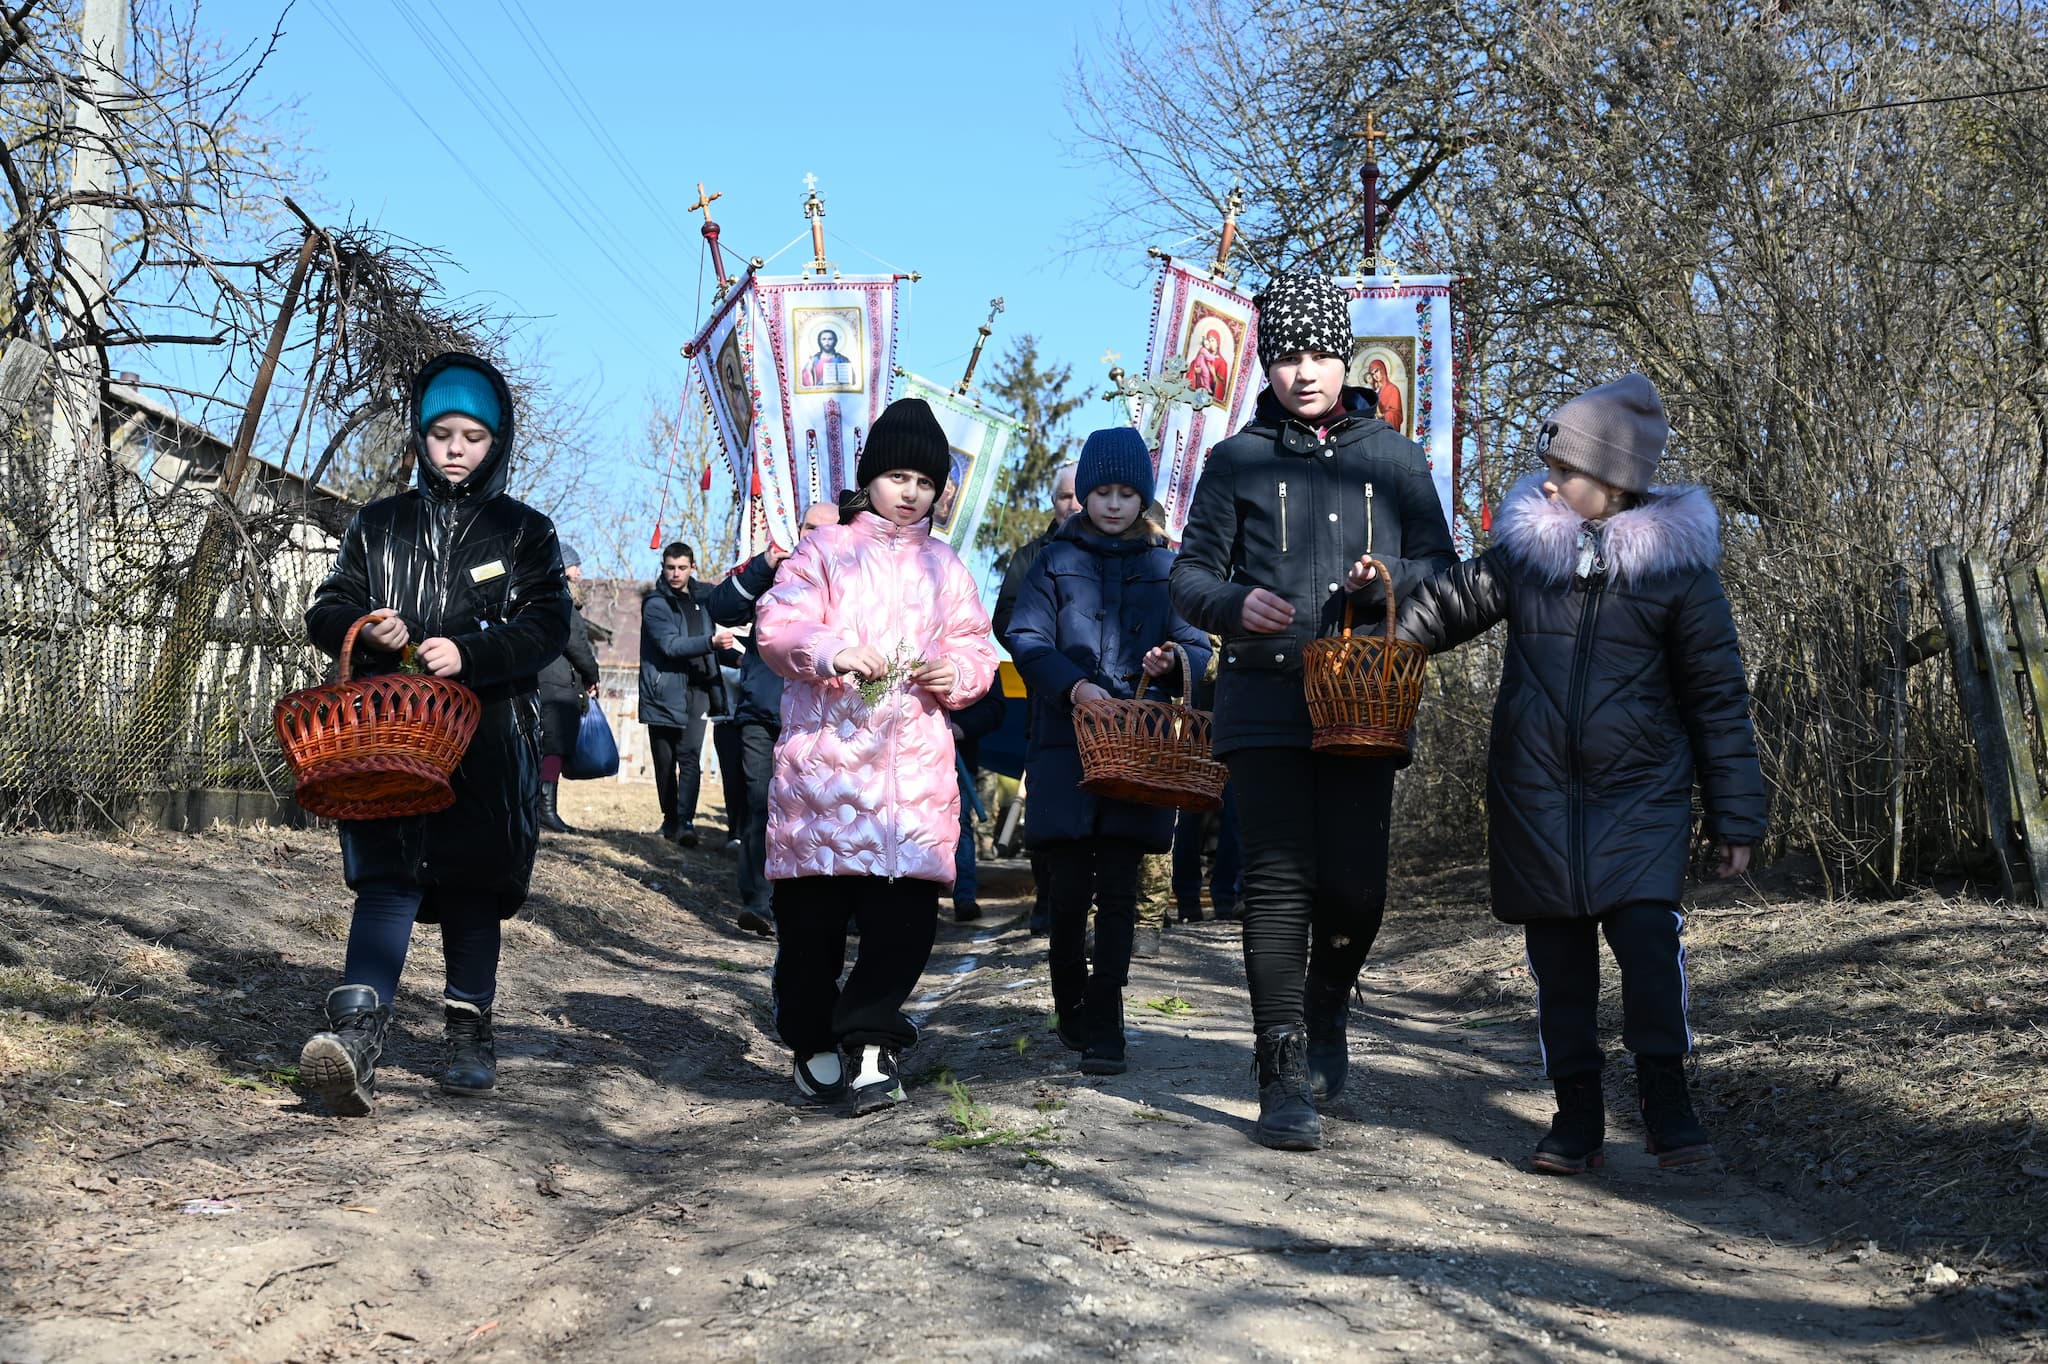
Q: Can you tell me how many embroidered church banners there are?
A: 5